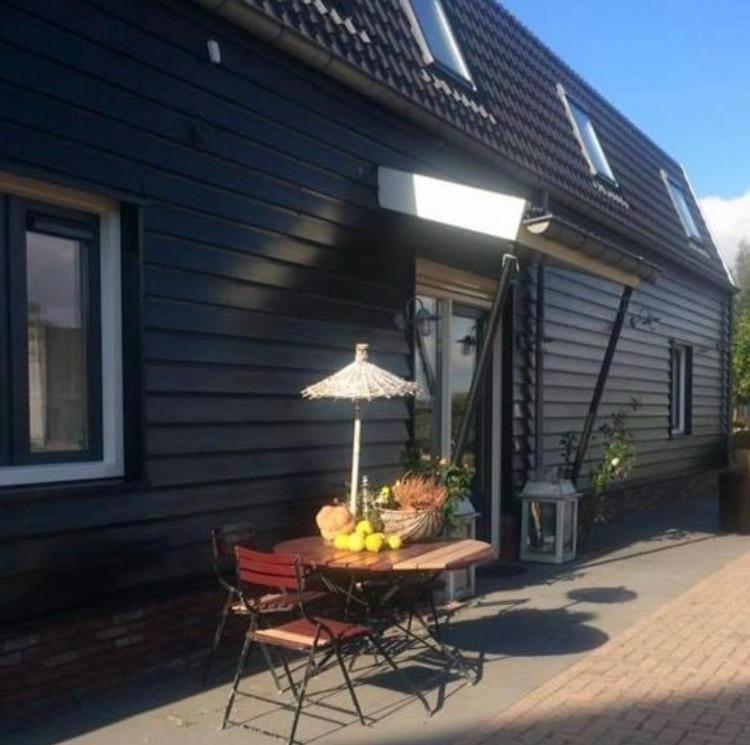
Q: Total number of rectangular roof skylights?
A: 3